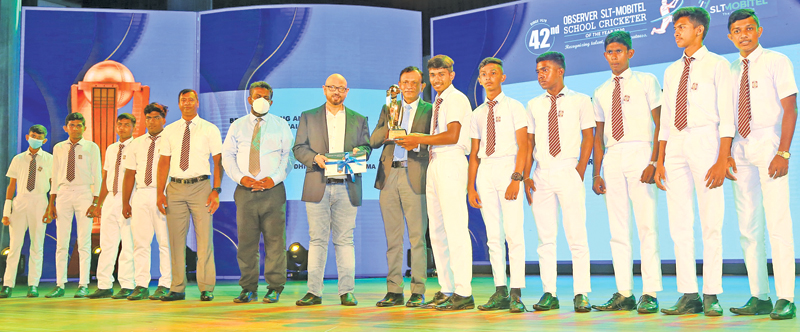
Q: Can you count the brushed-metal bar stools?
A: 0